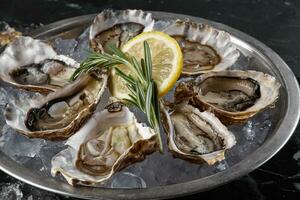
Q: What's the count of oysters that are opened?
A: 7